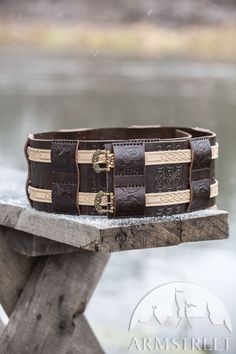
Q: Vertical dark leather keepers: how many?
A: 3